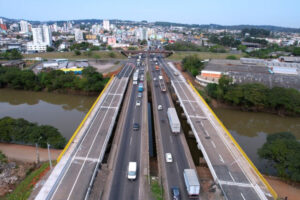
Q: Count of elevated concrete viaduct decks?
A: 4